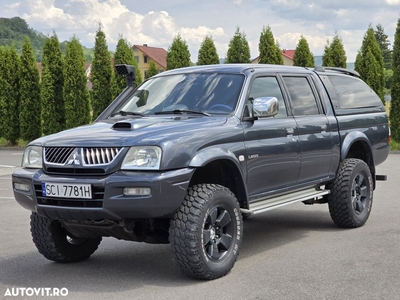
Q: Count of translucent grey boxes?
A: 0